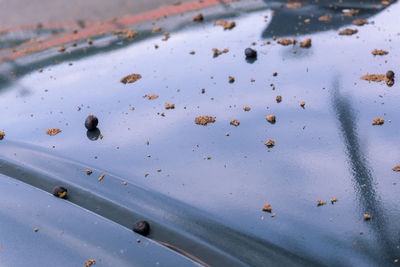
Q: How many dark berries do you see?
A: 5